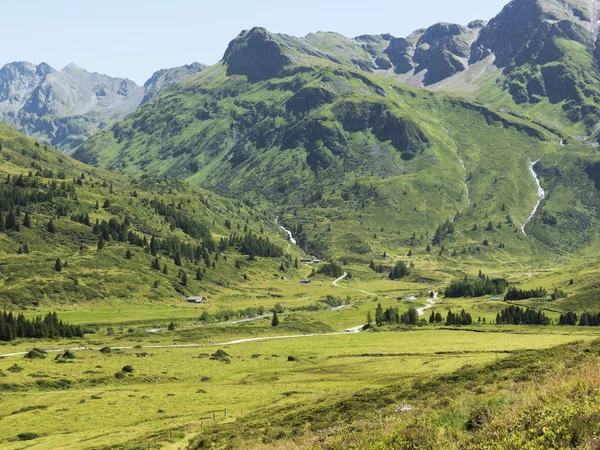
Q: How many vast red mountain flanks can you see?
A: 0